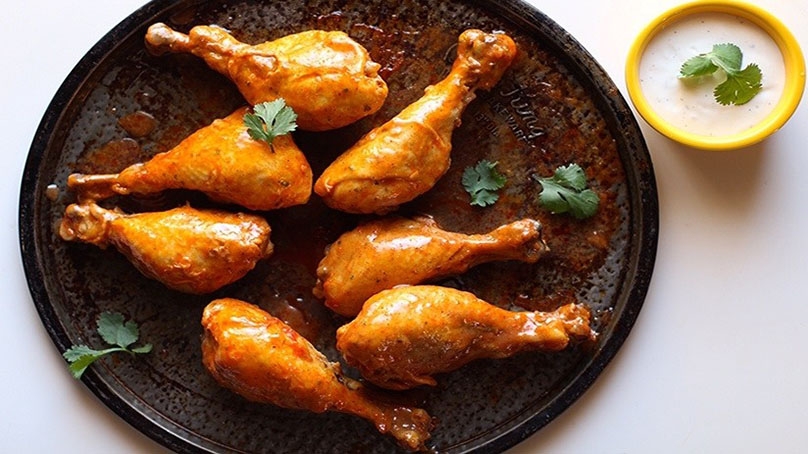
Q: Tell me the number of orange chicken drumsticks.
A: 7